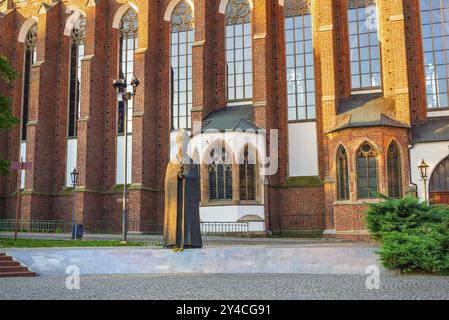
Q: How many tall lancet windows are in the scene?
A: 8